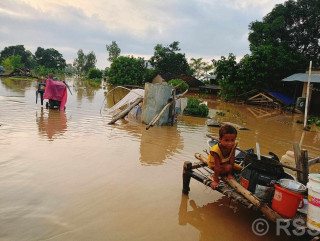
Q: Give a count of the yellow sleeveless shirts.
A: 1